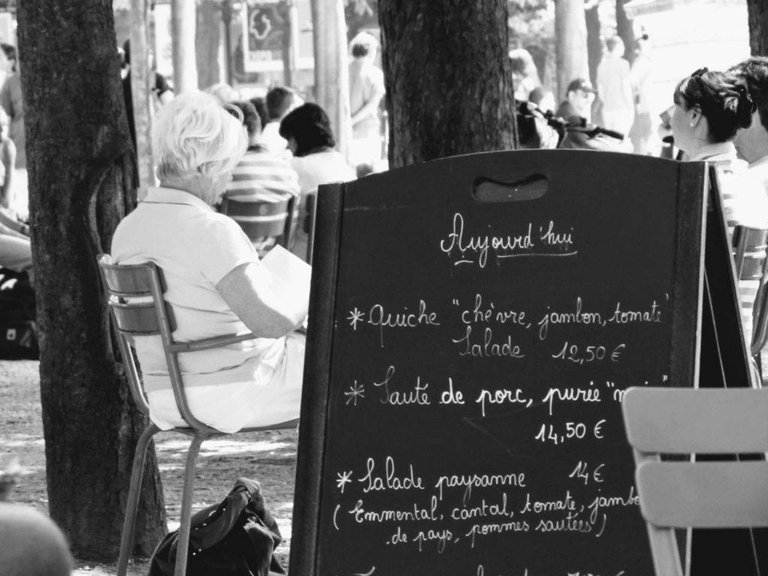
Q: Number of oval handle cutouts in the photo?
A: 1